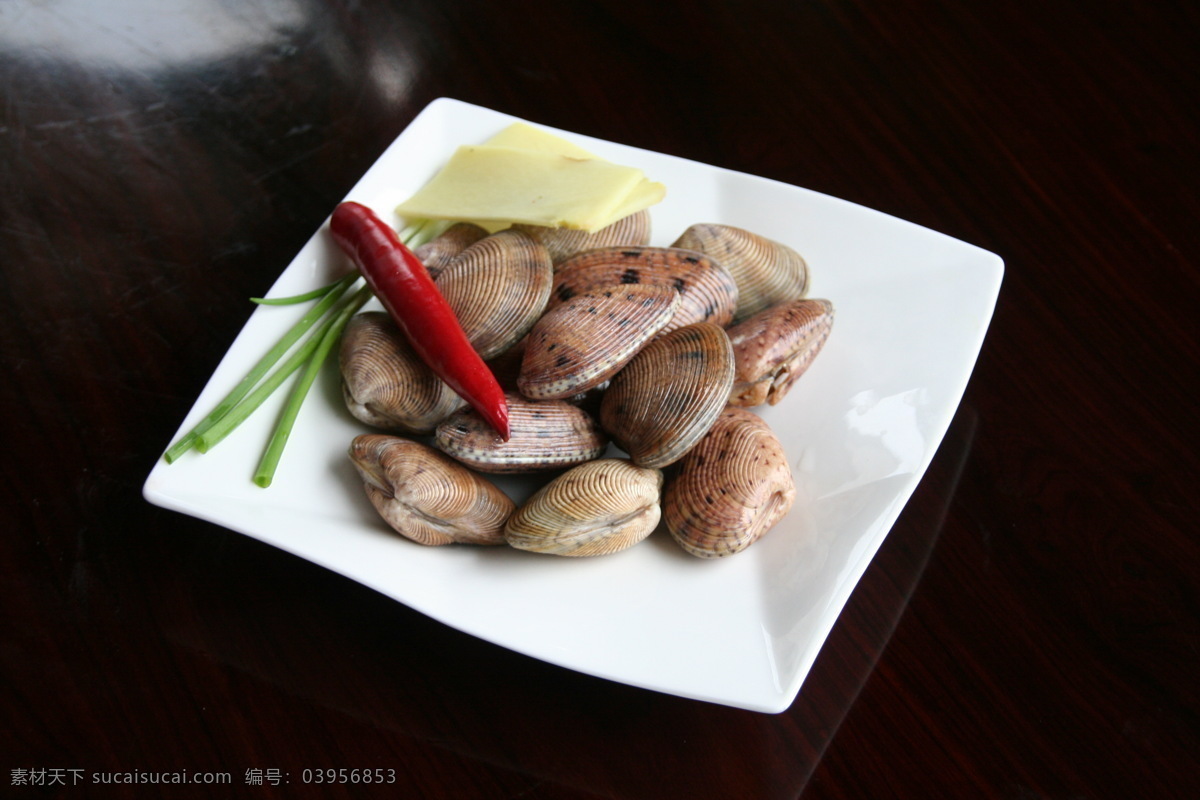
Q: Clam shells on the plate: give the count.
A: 13